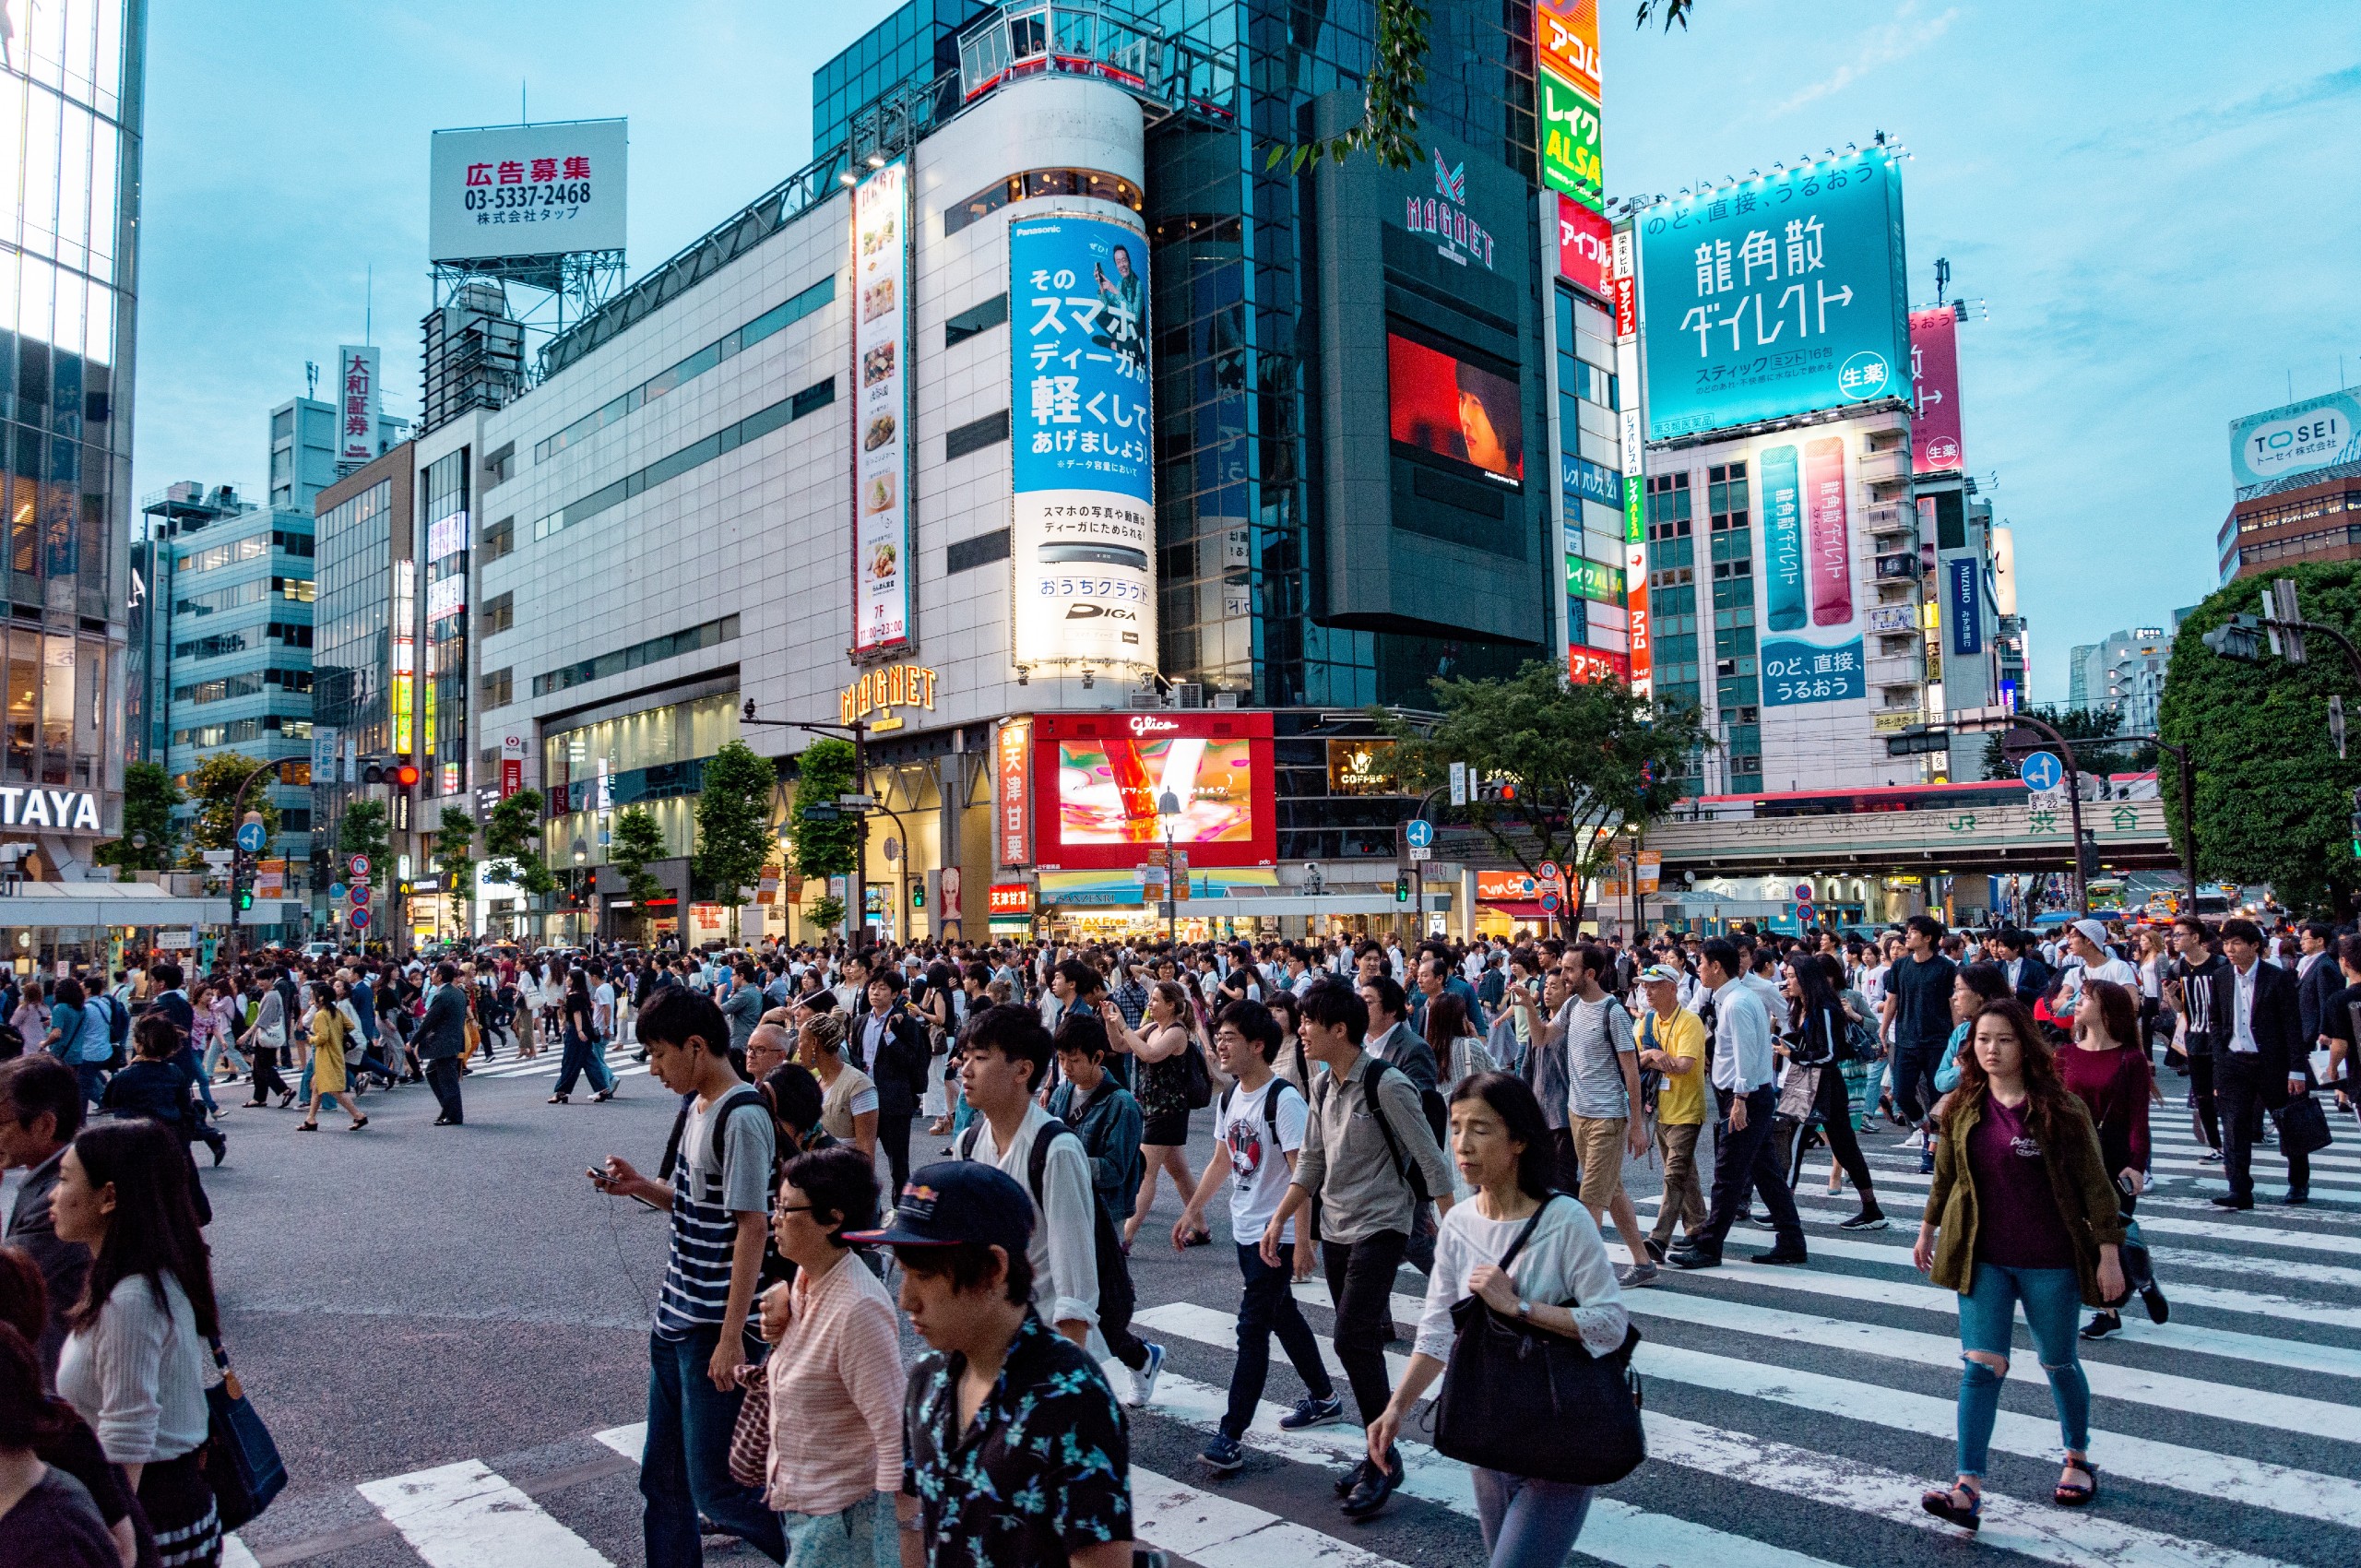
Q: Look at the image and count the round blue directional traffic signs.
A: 3